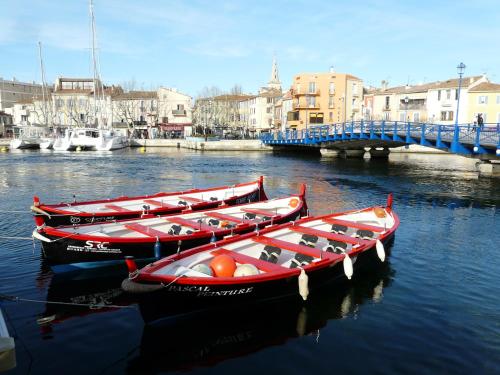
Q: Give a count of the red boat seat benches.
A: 11